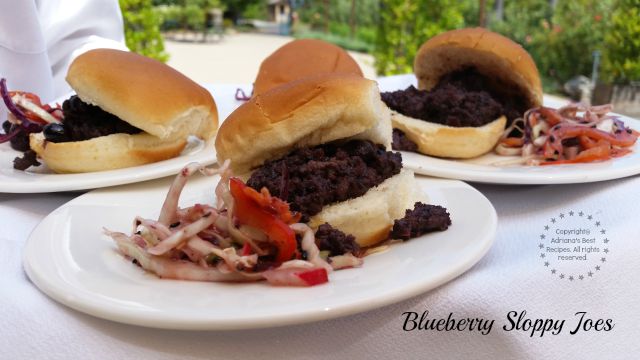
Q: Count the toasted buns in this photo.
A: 4